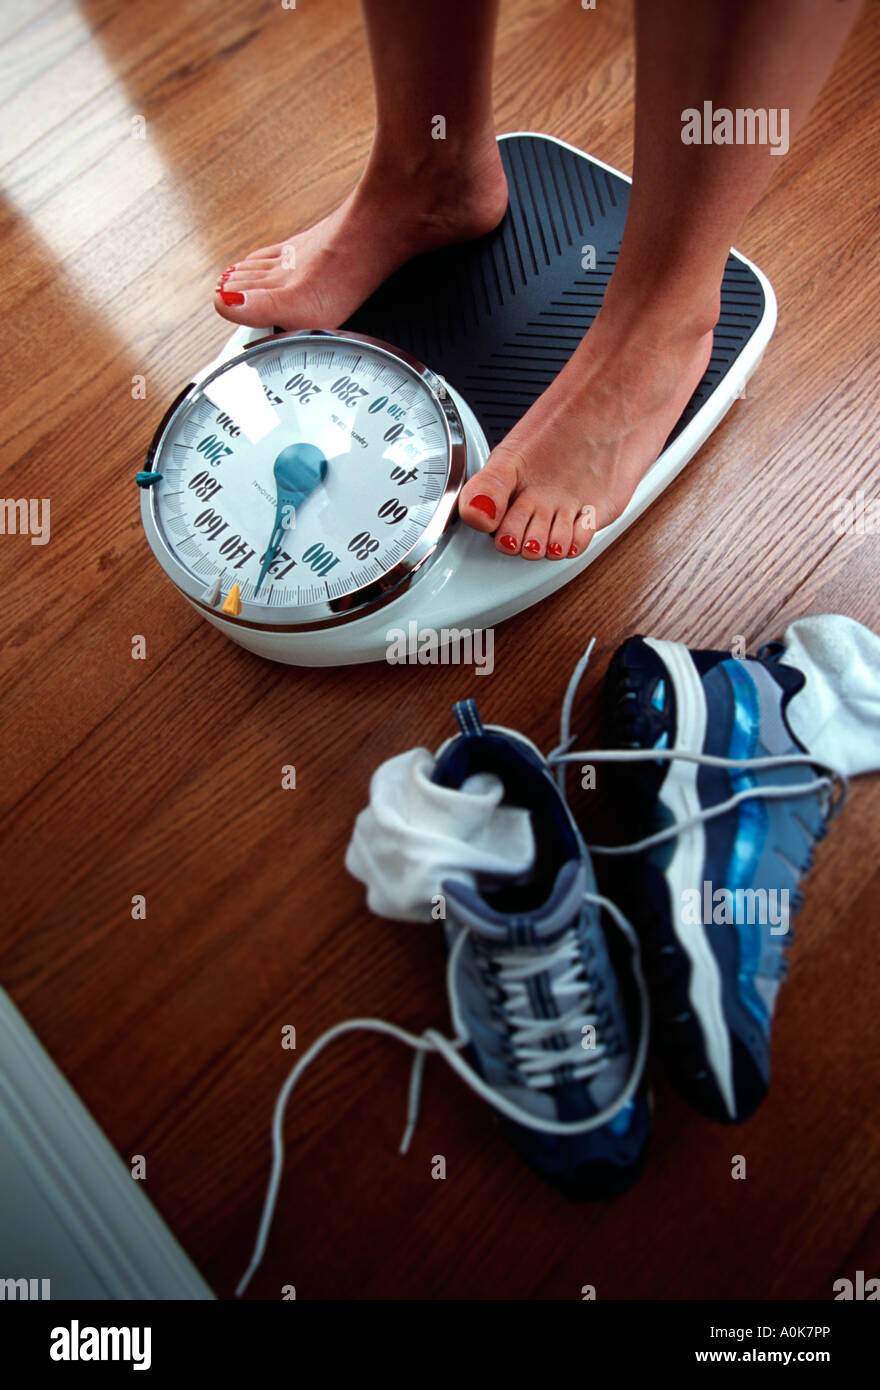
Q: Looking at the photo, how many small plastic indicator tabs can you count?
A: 3